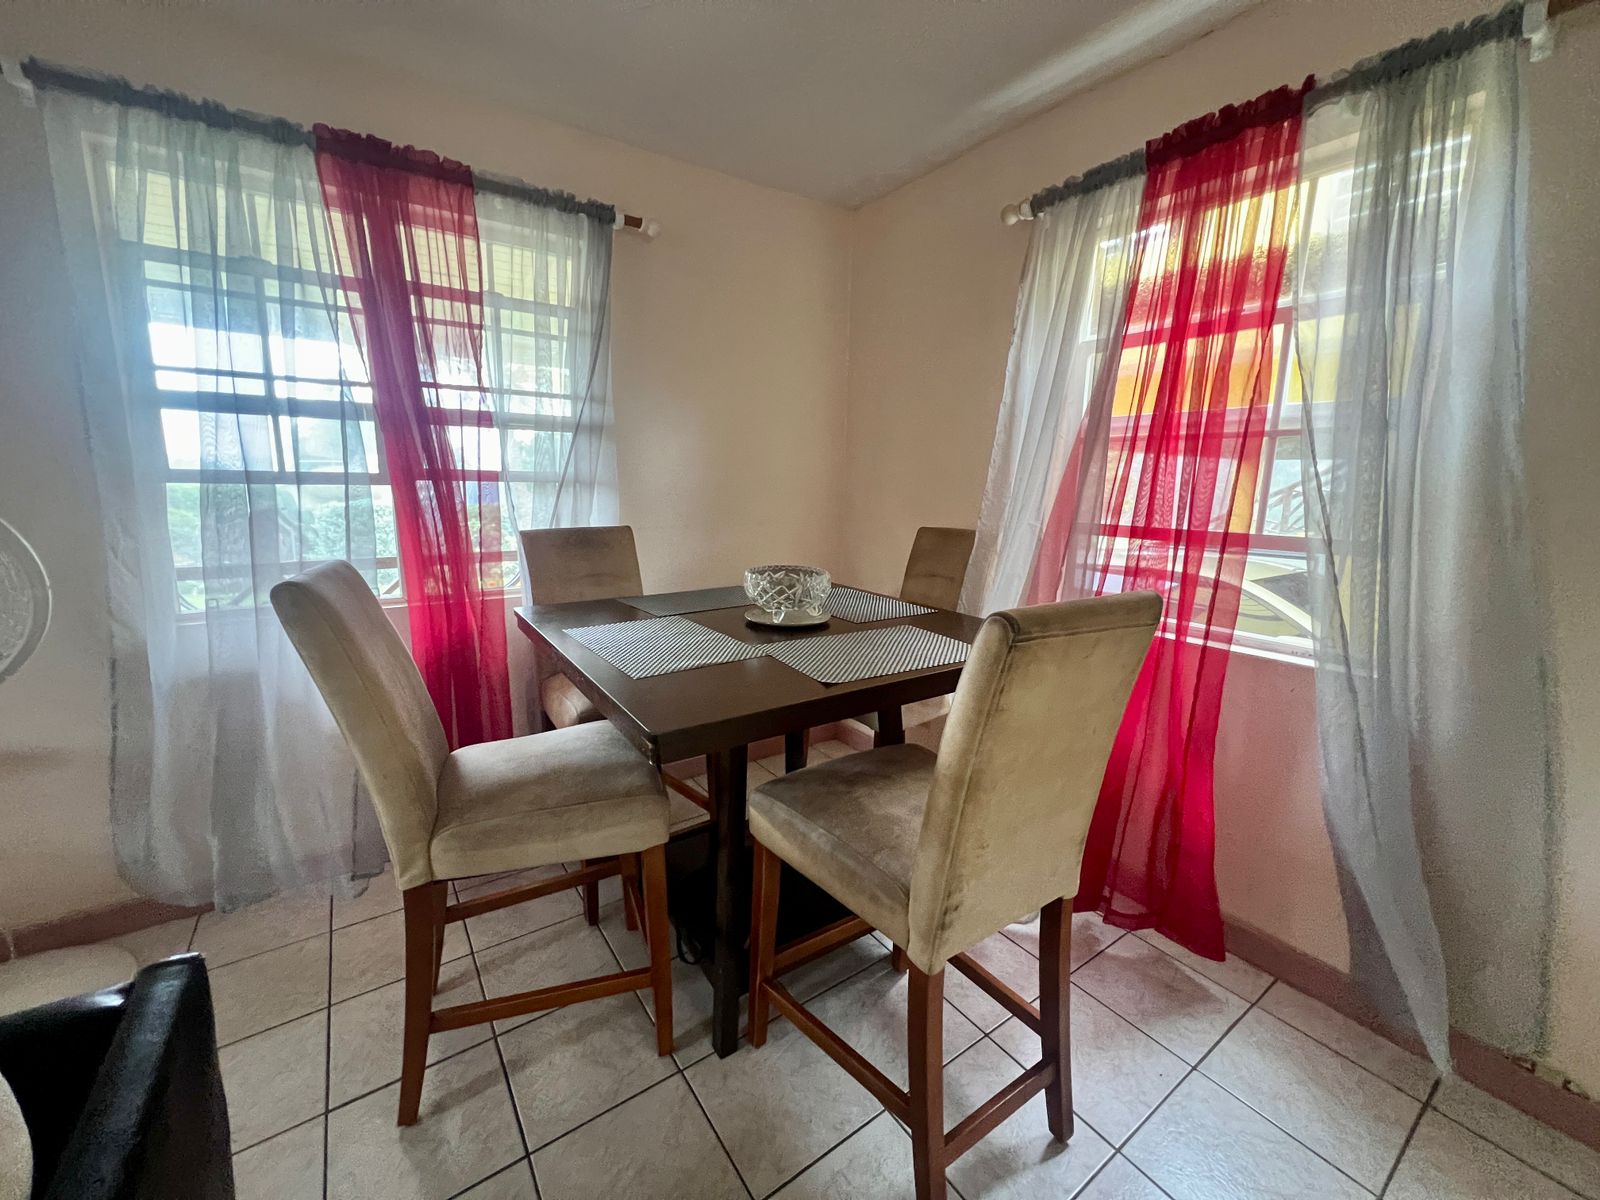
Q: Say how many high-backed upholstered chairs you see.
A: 4